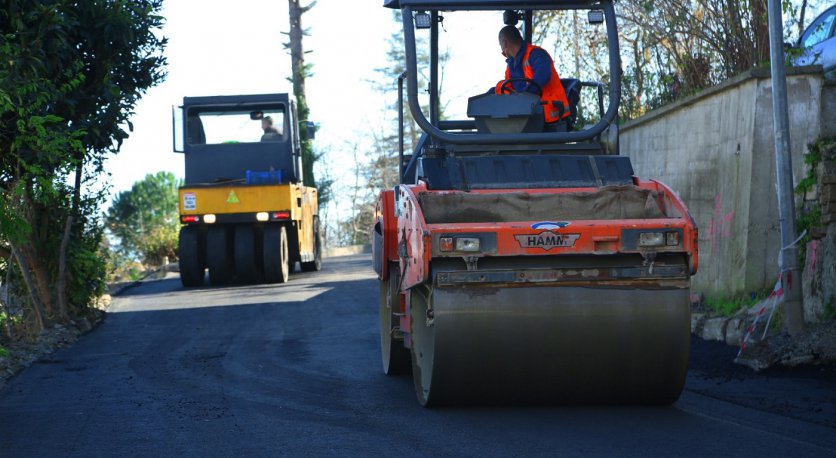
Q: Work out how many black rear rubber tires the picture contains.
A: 4